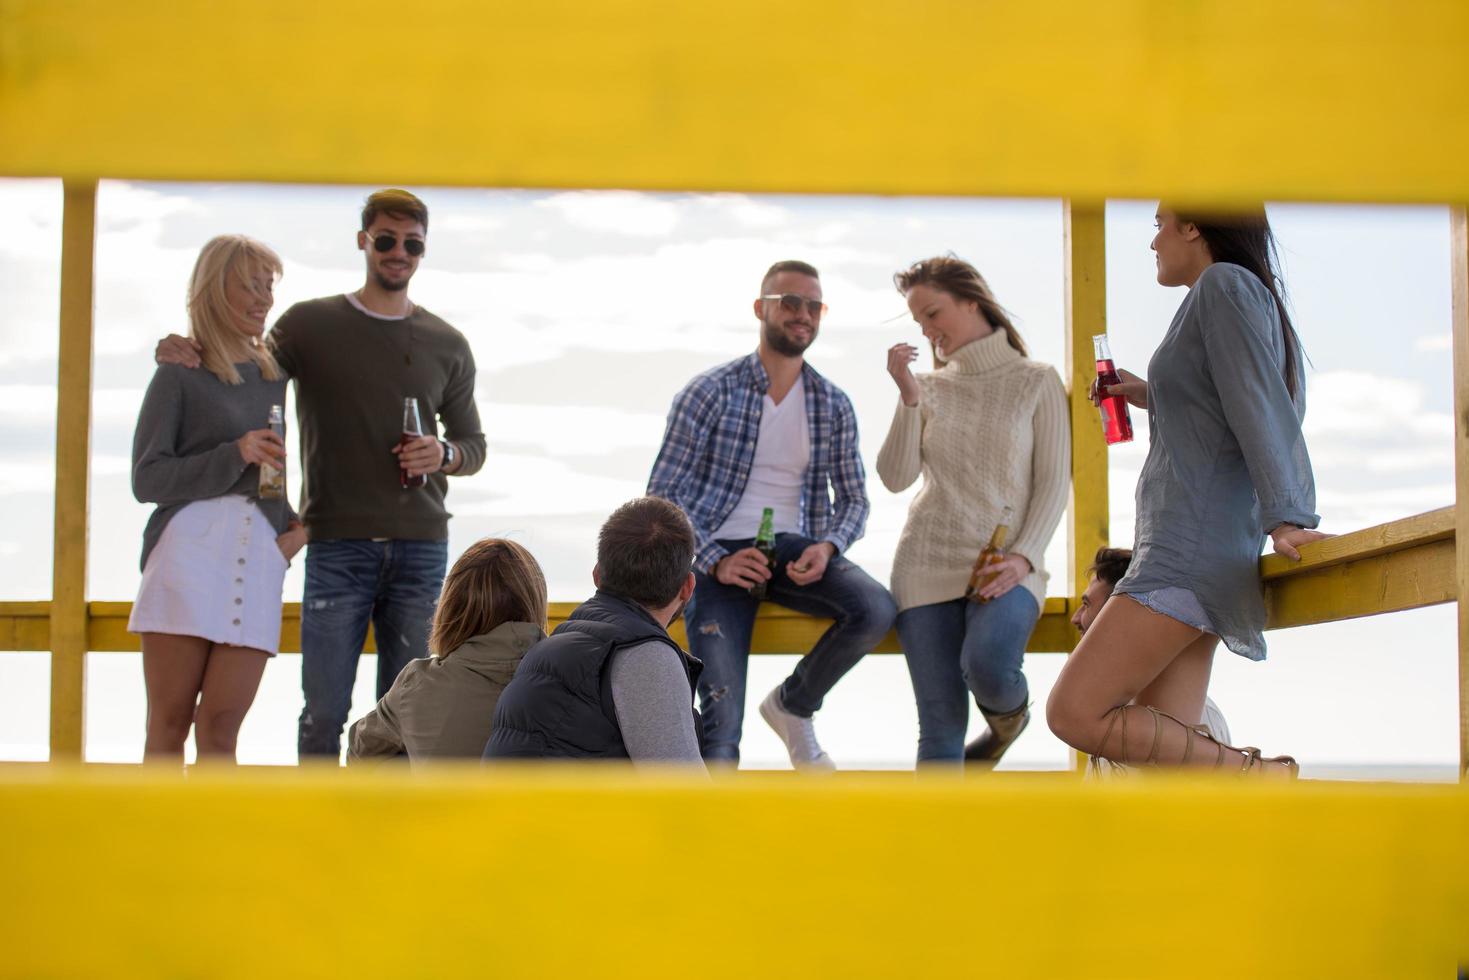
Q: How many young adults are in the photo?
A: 8